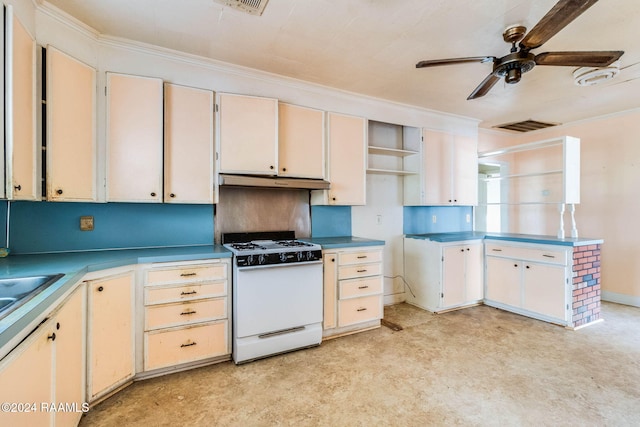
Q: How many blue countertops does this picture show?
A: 3